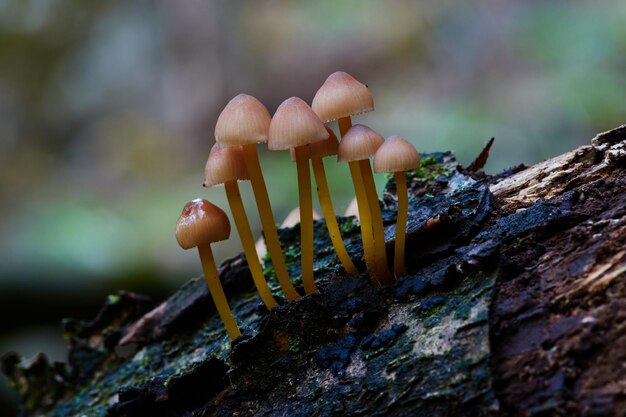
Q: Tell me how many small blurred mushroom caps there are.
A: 3